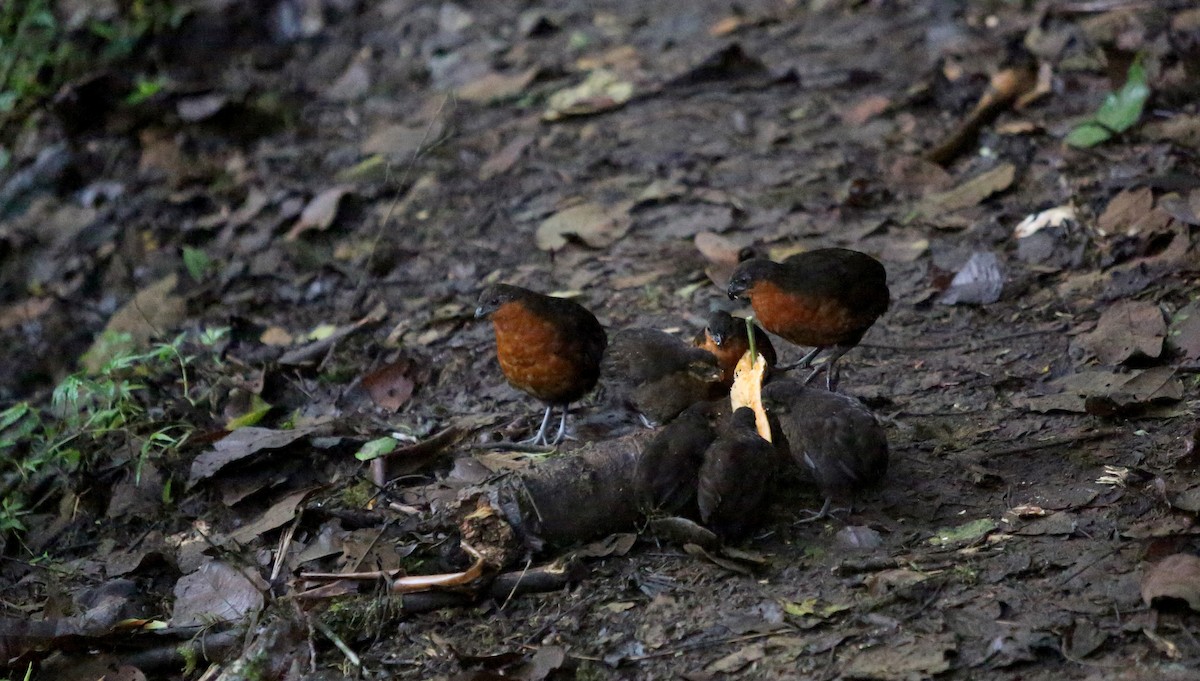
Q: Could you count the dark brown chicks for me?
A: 4